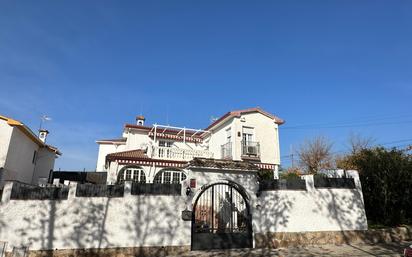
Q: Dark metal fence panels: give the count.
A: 5